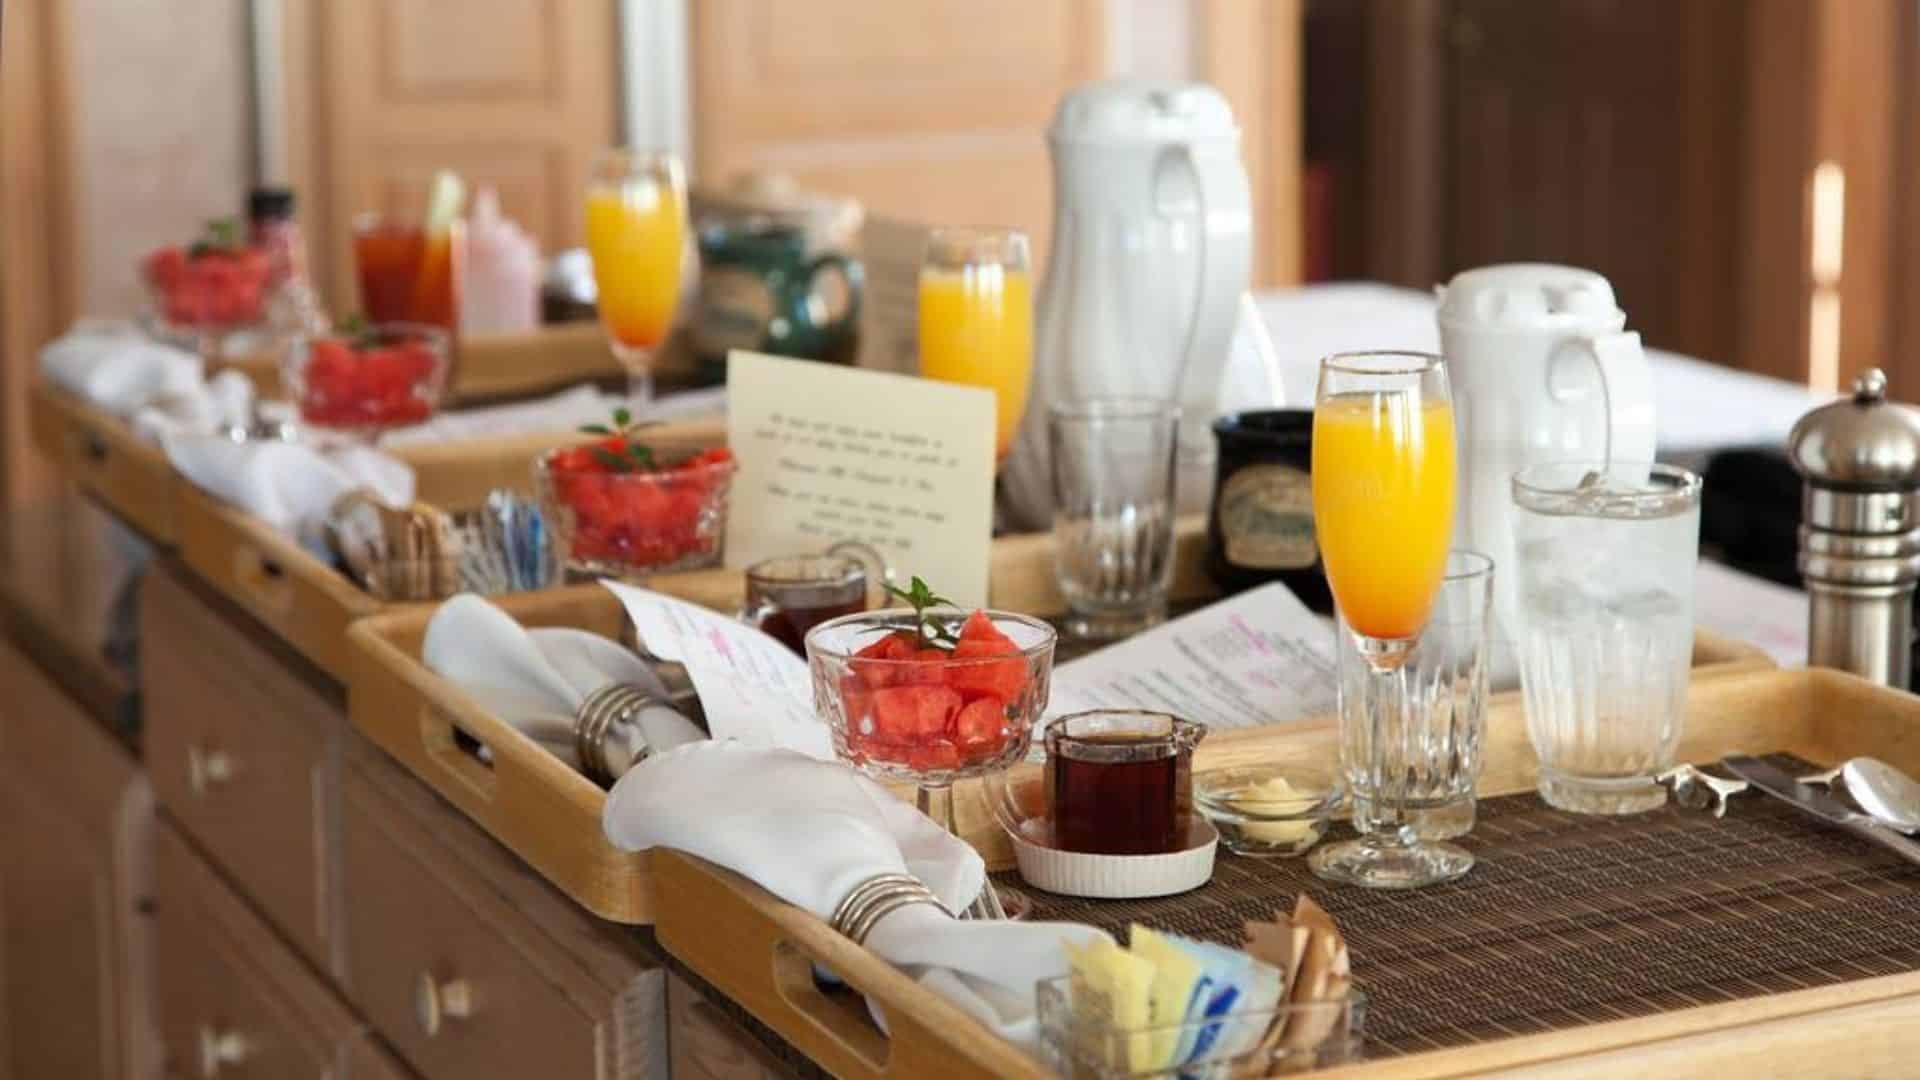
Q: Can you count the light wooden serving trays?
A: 4